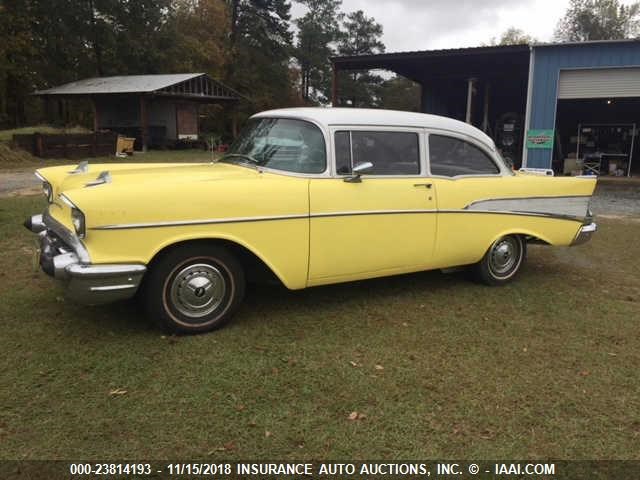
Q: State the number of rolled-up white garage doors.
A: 1